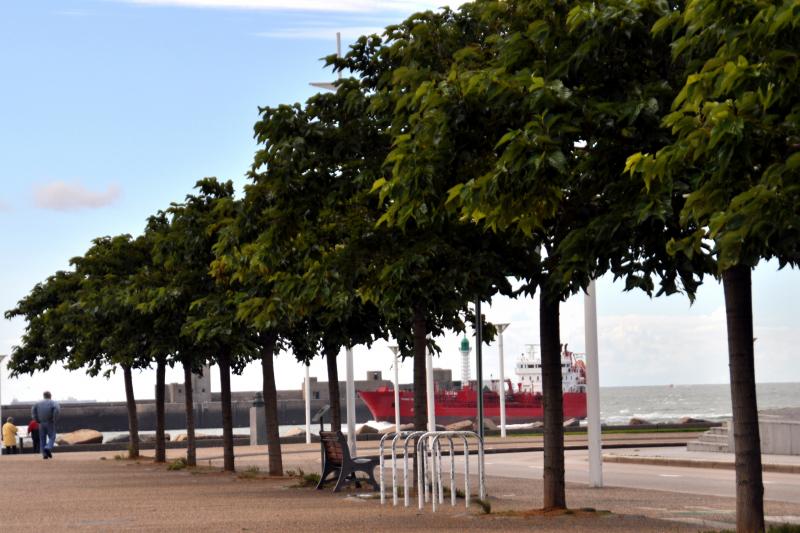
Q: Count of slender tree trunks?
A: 9